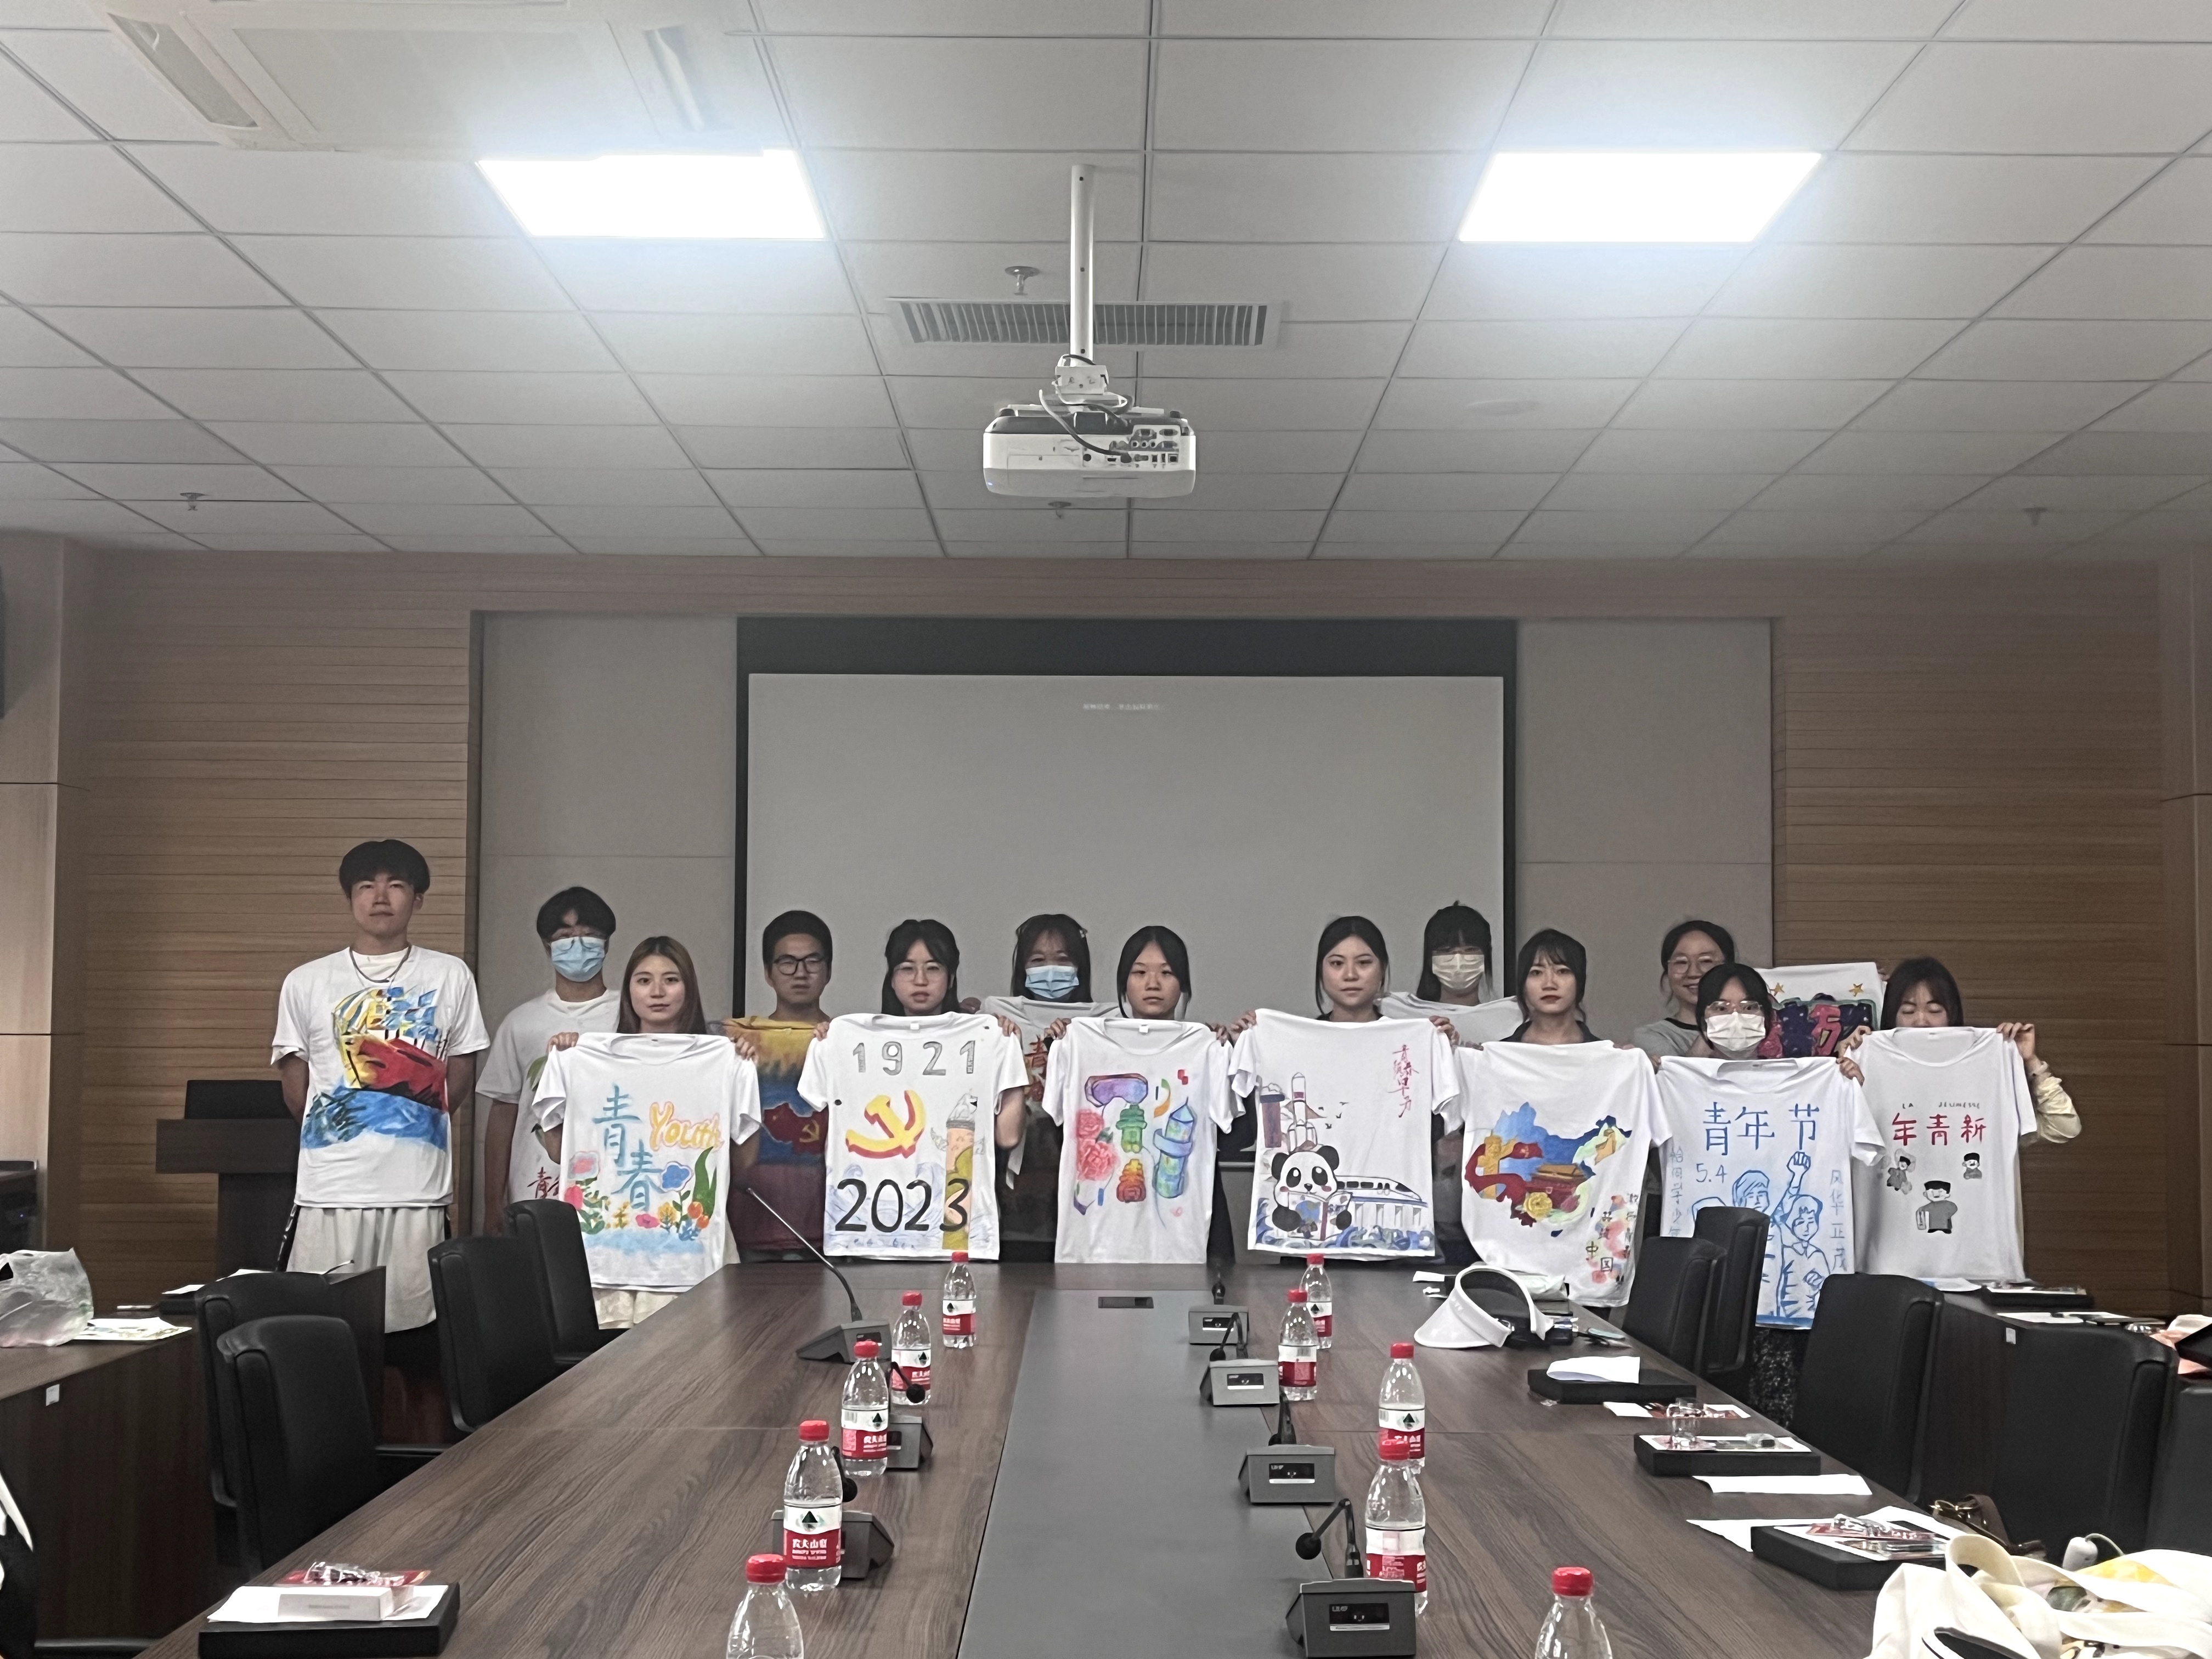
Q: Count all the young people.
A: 13